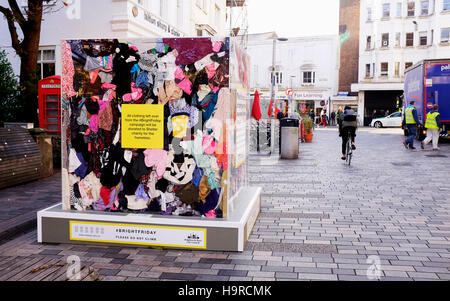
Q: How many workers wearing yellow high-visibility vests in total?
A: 2